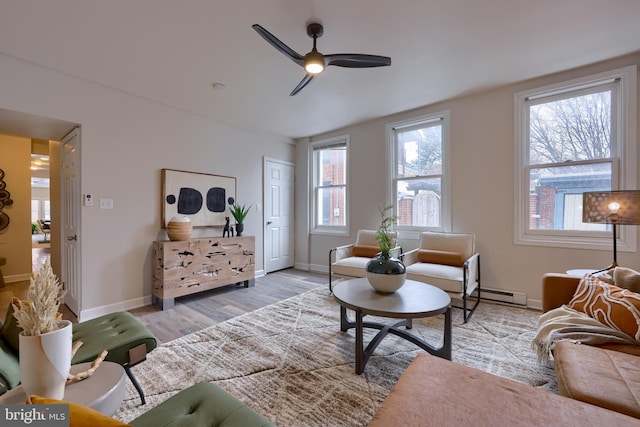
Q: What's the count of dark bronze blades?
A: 3